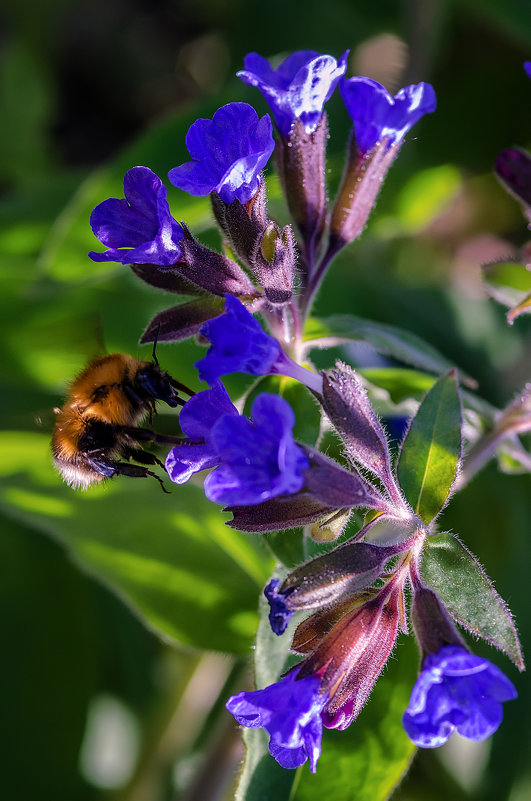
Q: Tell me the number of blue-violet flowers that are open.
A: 9